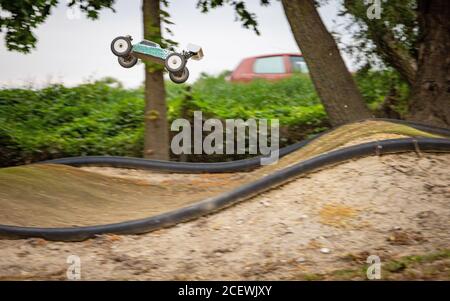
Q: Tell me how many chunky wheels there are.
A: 4